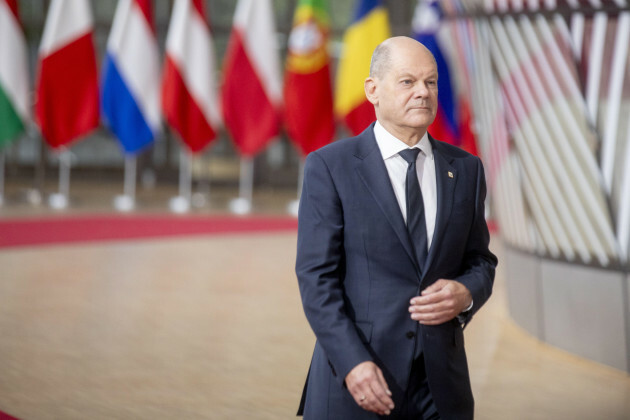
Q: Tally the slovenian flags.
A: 1